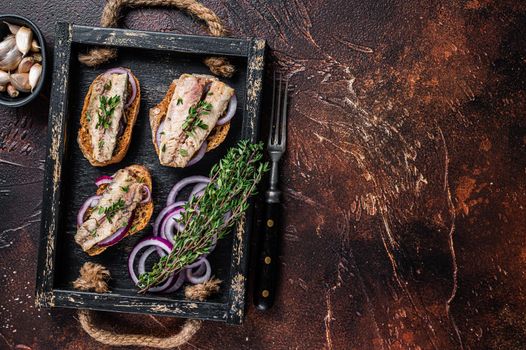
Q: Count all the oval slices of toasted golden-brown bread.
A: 3